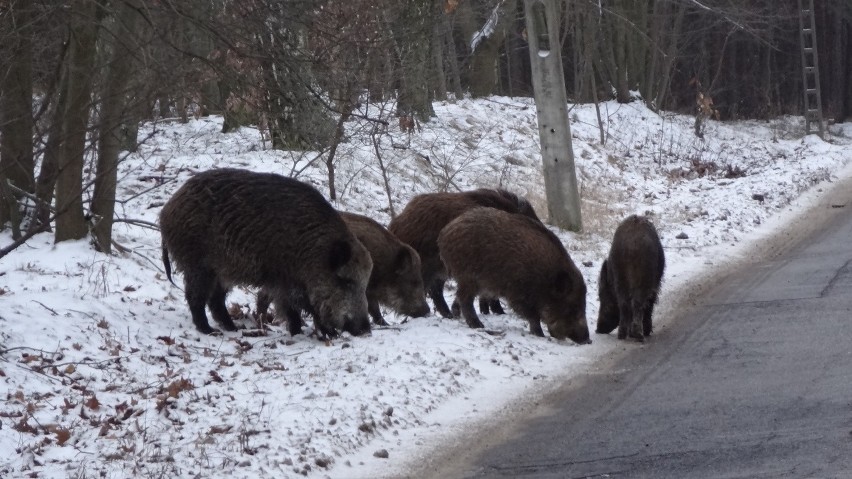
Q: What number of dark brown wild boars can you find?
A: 5